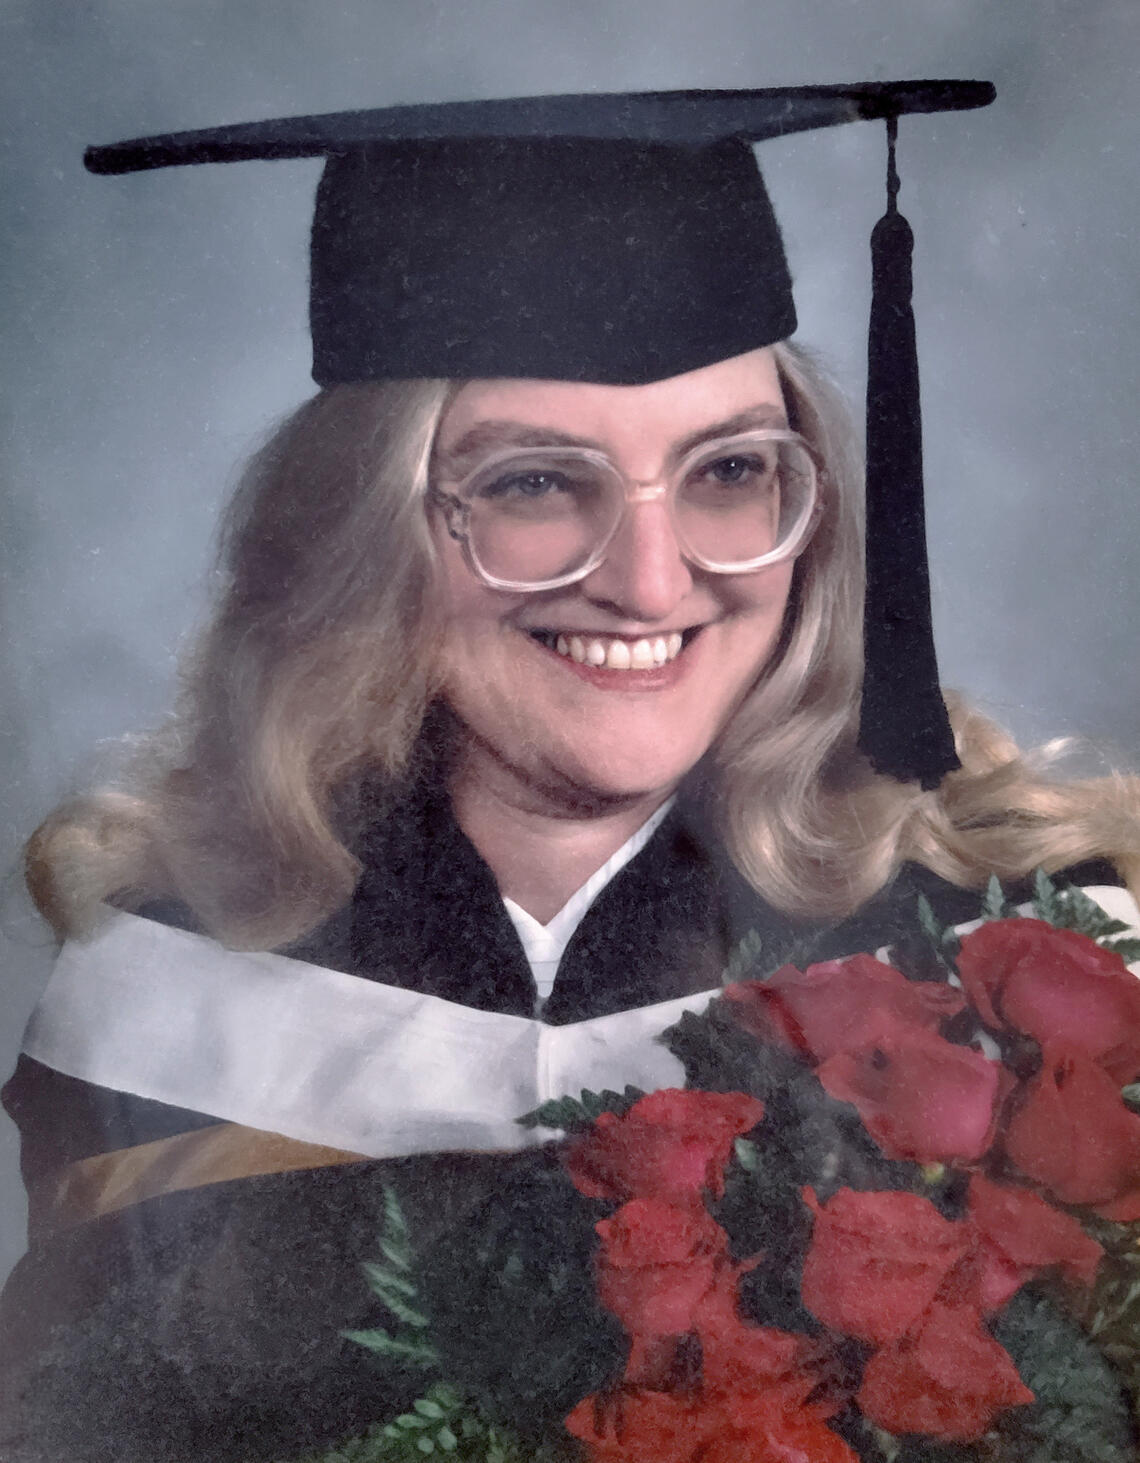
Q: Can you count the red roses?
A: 12